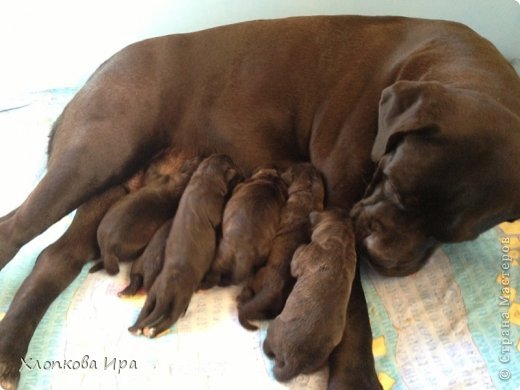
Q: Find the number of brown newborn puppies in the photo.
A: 6